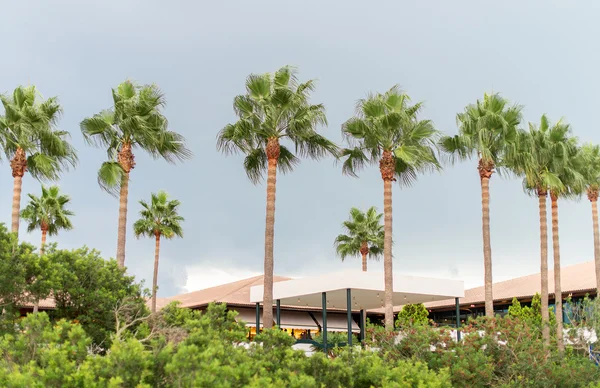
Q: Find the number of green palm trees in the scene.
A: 11